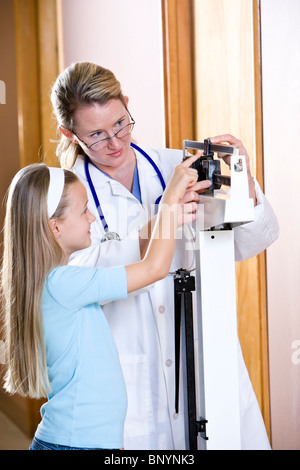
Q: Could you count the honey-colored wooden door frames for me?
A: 2